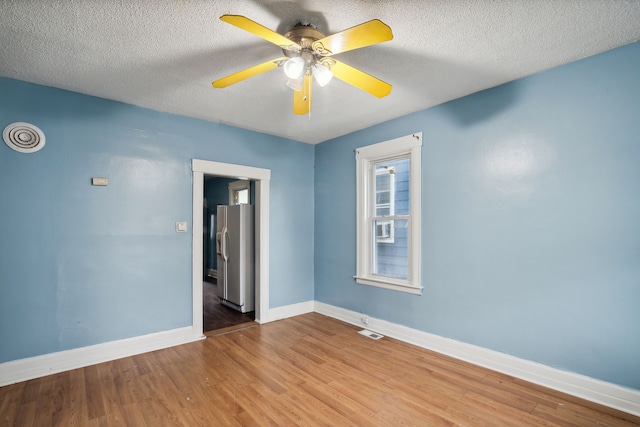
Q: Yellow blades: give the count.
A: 5